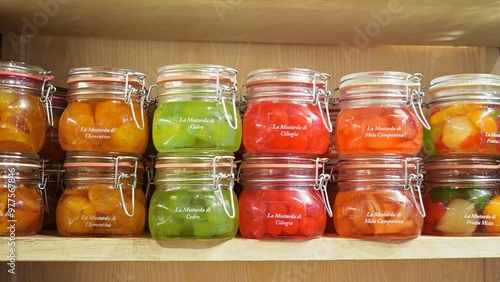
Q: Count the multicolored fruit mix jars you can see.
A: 2